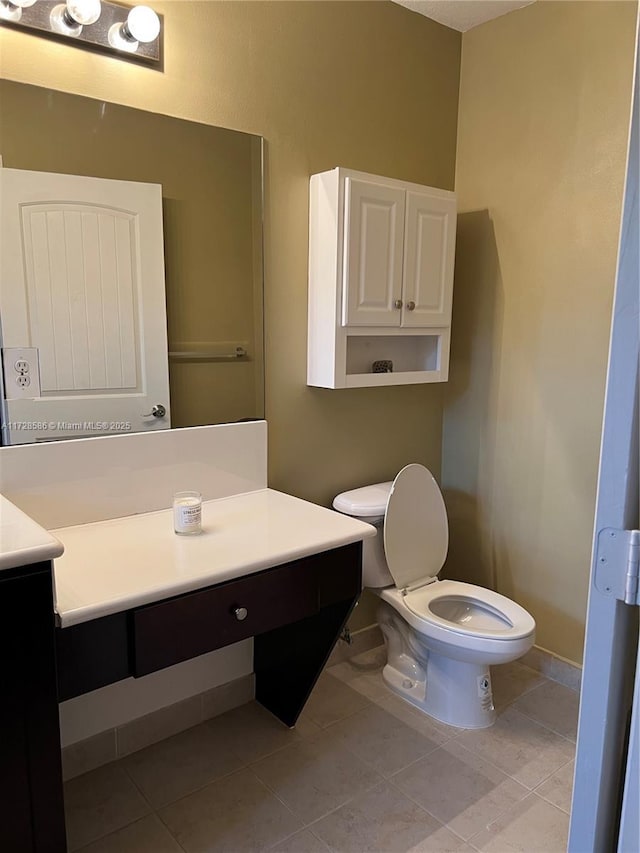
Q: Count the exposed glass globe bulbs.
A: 3